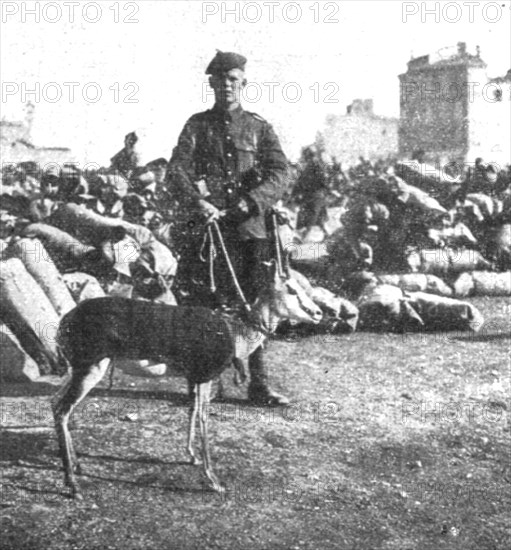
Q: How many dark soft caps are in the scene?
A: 1